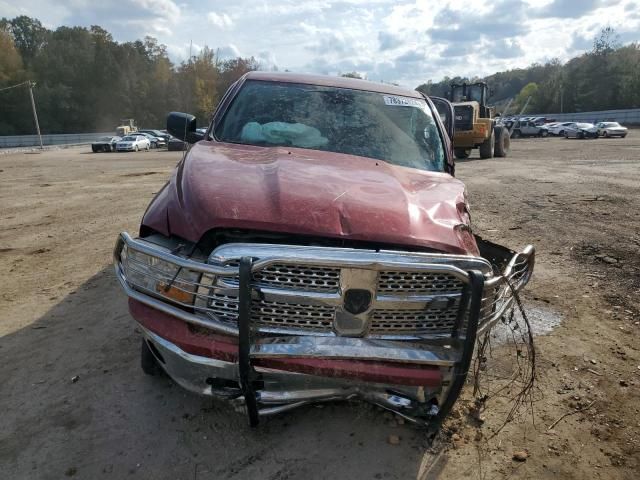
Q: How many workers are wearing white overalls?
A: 0